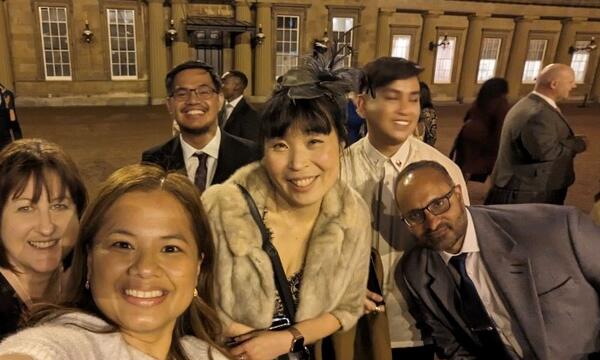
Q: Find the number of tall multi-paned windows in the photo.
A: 9